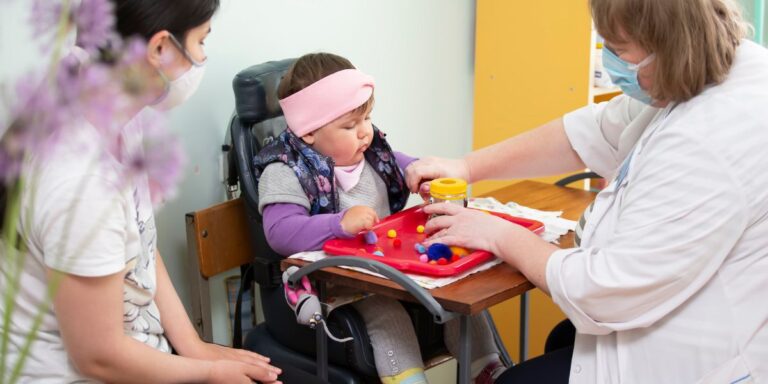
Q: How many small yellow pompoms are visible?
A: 2